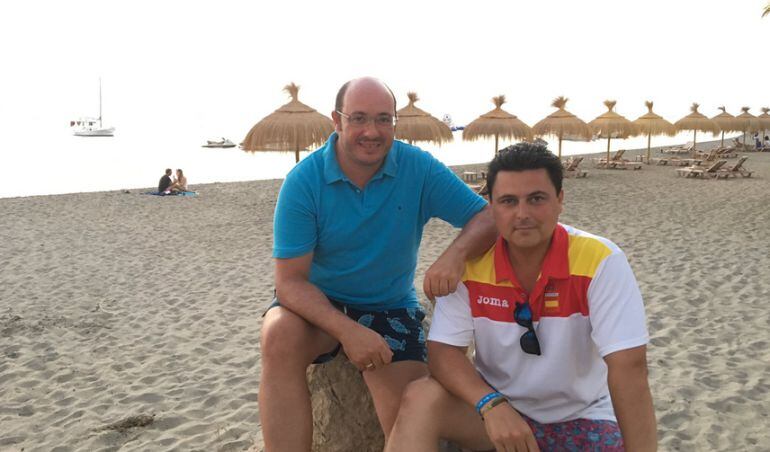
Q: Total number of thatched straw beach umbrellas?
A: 10